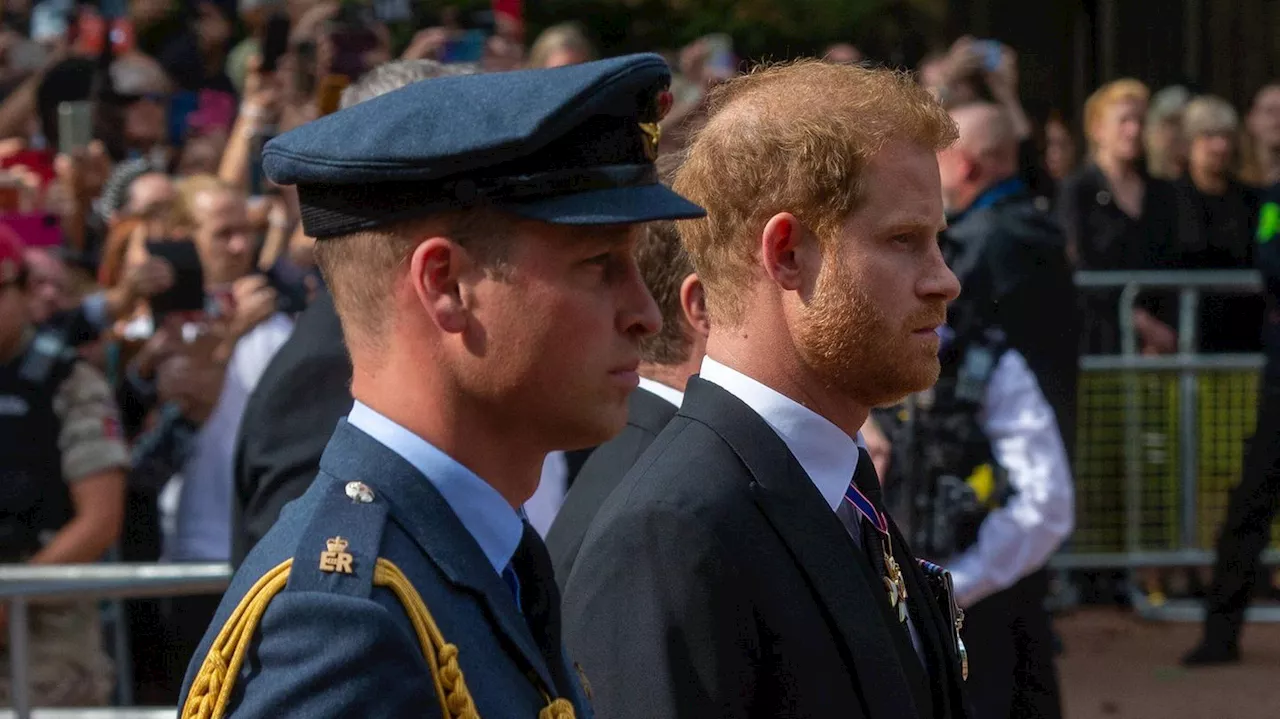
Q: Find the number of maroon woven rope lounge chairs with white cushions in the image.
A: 0